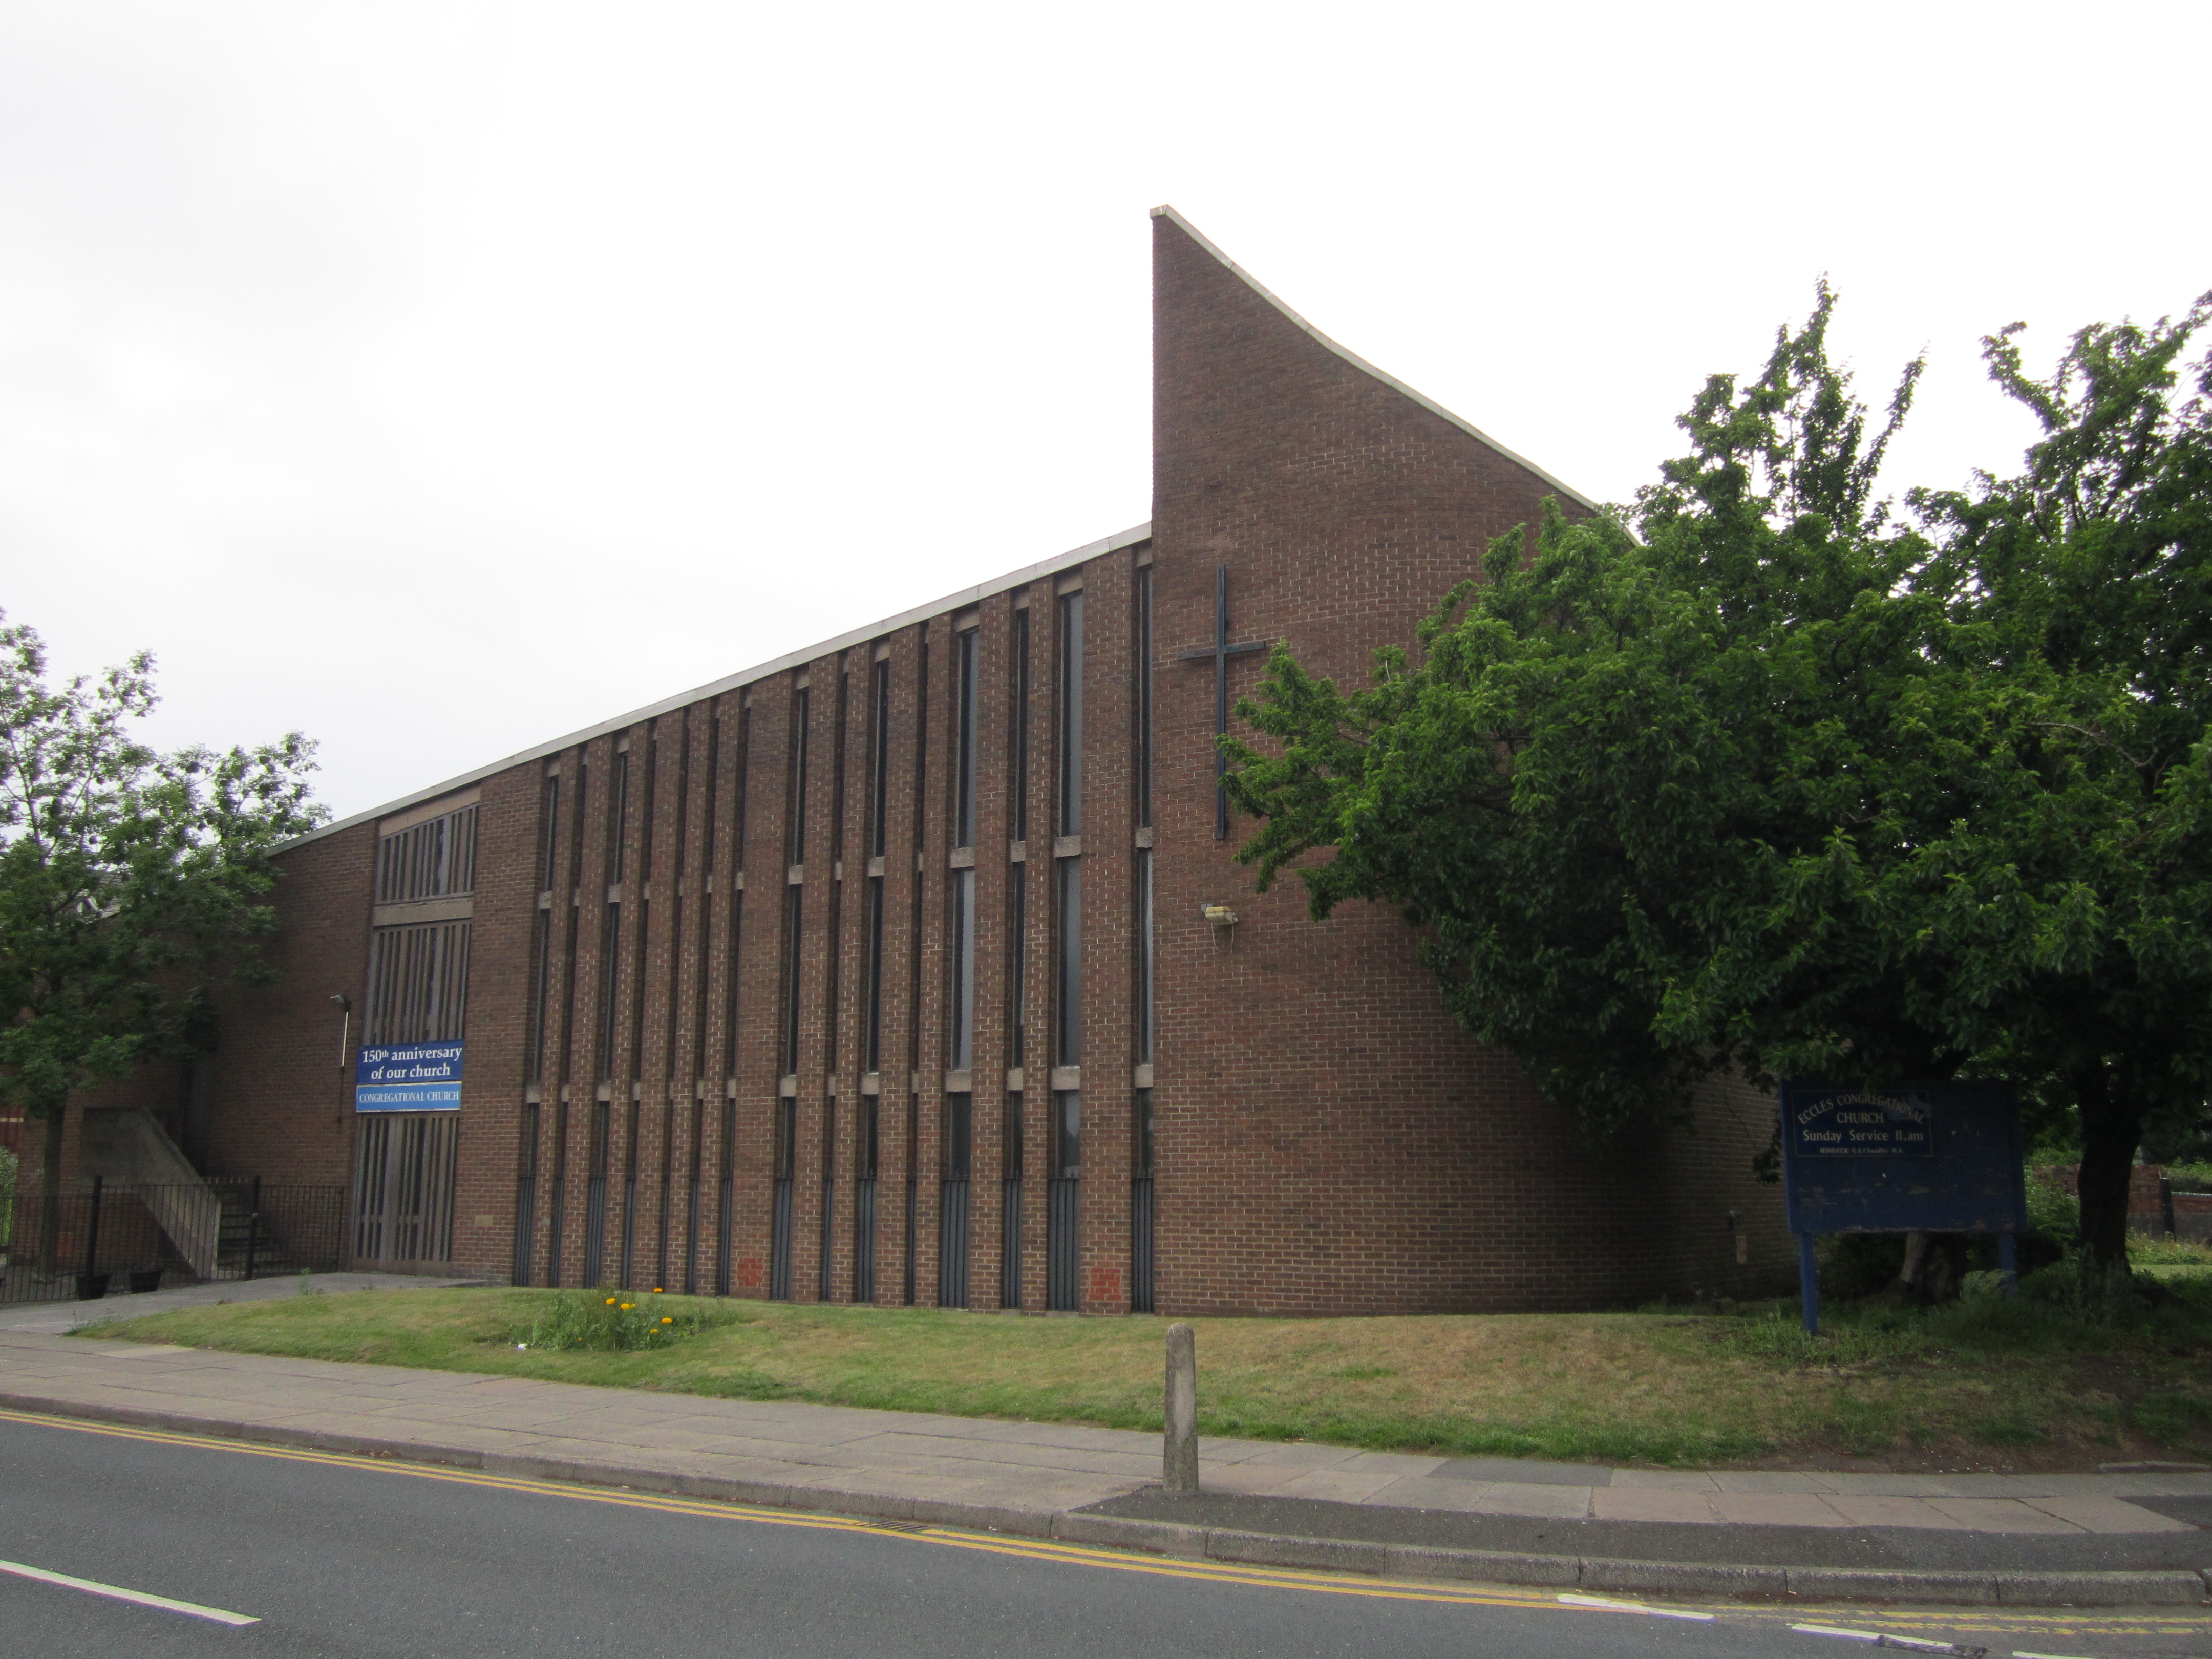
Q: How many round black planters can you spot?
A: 2